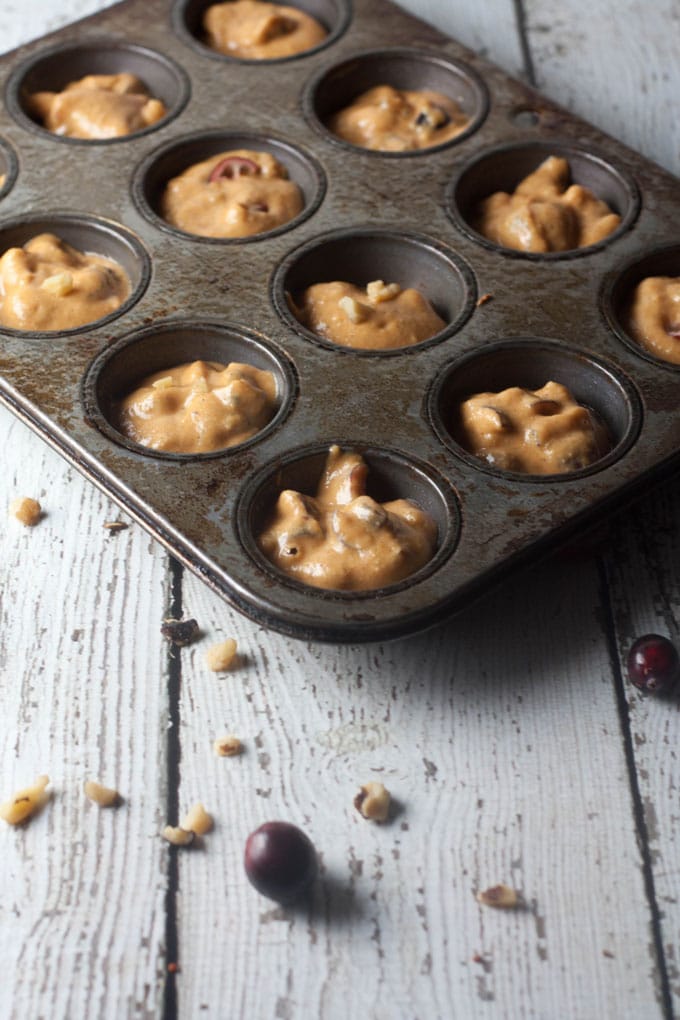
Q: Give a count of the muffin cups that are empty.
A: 0